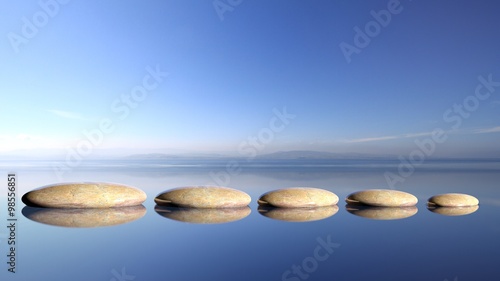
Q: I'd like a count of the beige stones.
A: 5